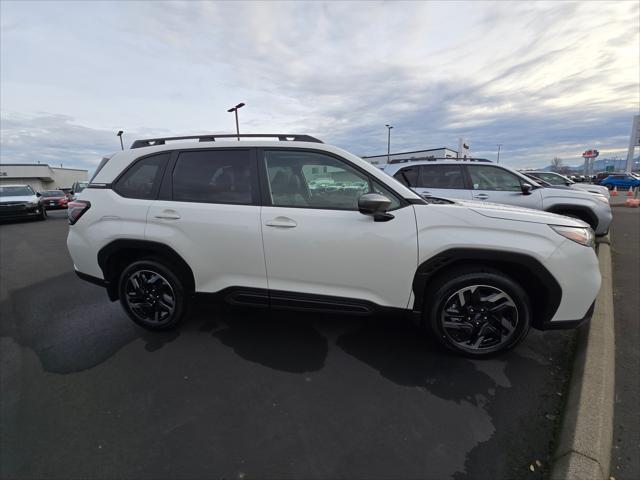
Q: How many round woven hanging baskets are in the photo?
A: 0